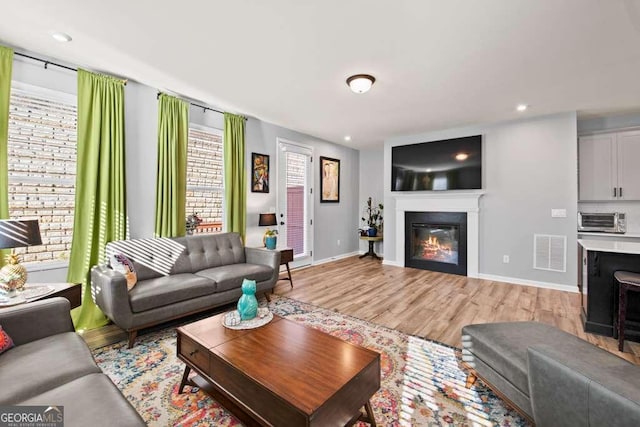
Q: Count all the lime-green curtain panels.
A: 4